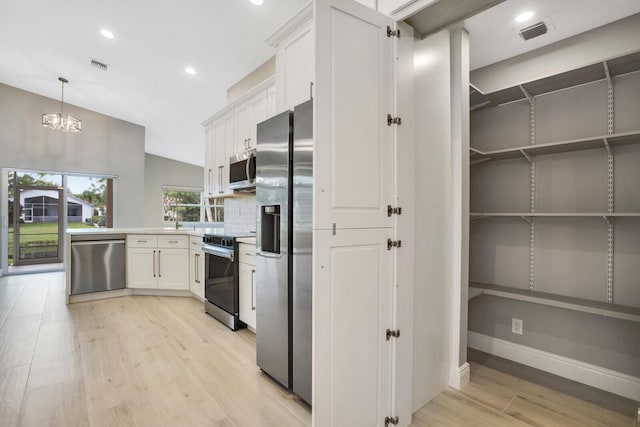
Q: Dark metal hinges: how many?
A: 6